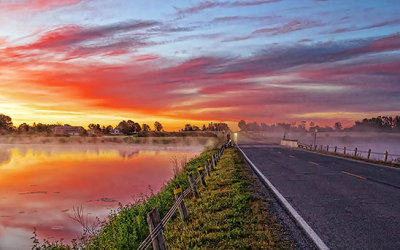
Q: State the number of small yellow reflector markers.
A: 3